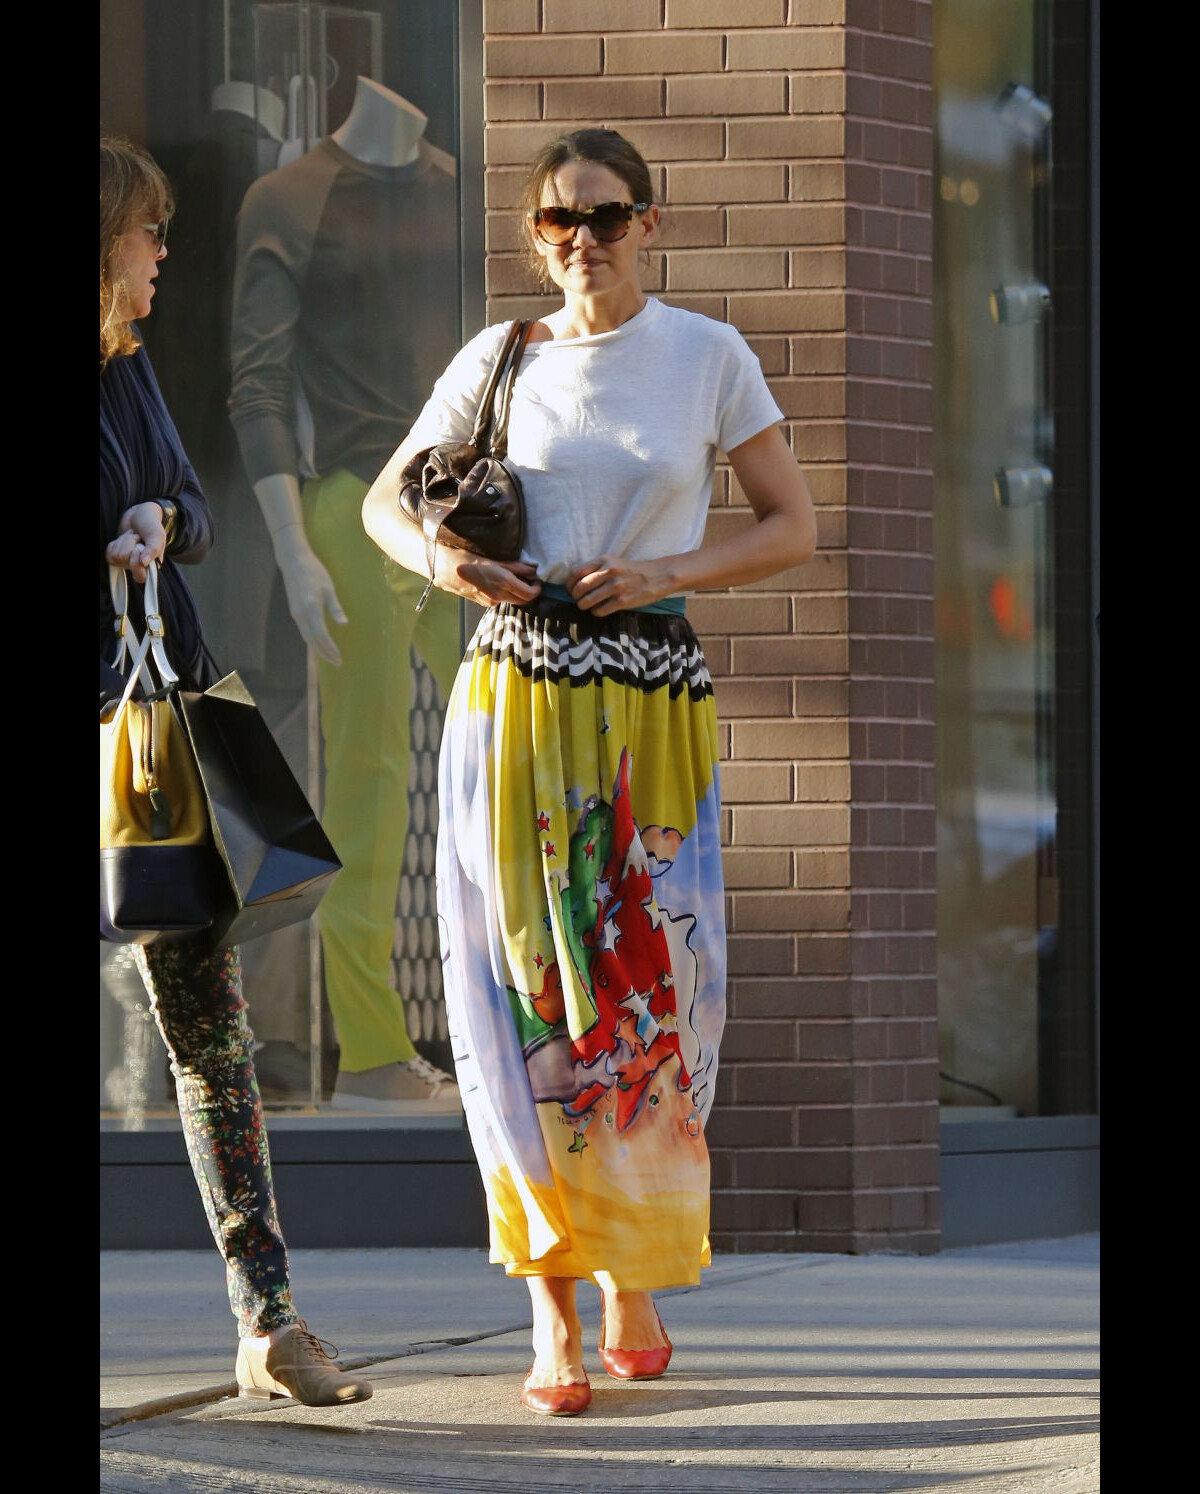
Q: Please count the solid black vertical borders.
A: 2